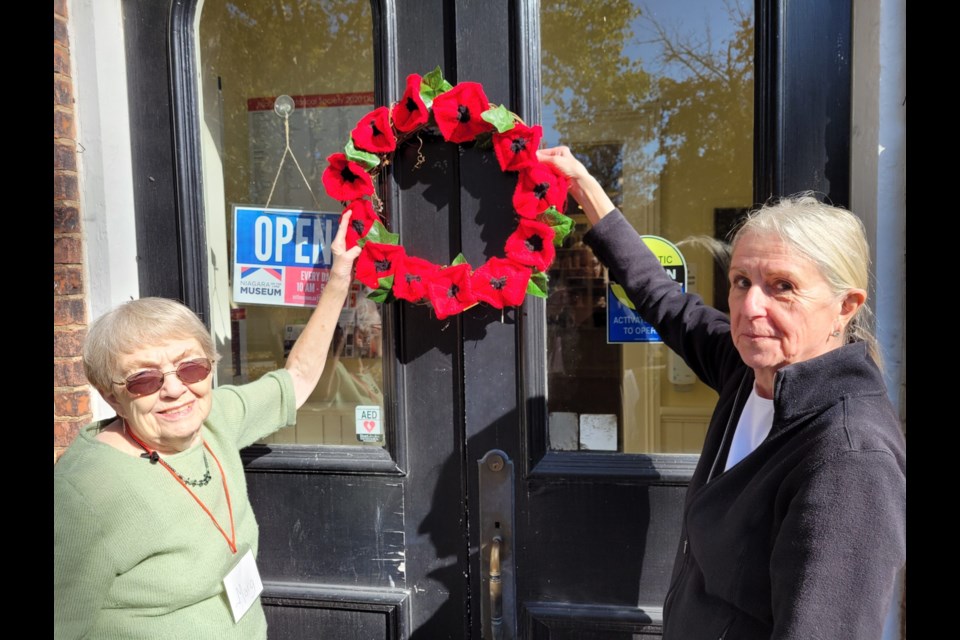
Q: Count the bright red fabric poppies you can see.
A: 12